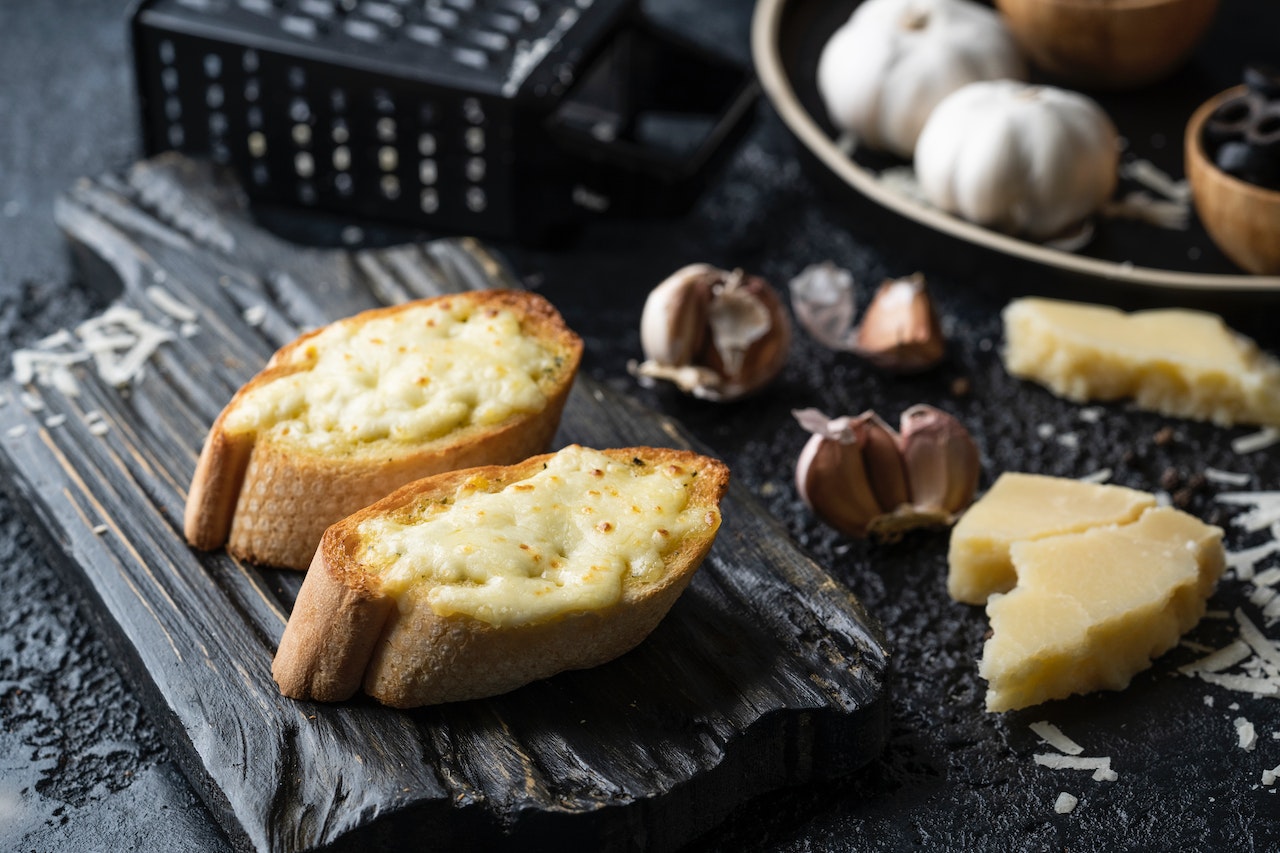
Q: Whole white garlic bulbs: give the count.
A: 2